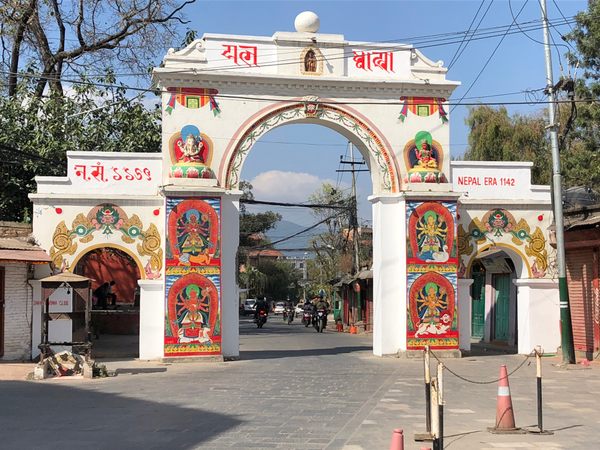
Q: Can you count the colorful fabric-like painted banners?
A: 2